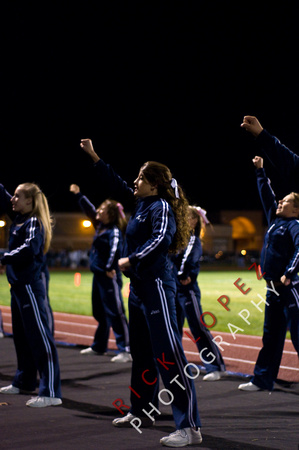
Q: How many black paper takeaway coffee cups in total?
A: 0